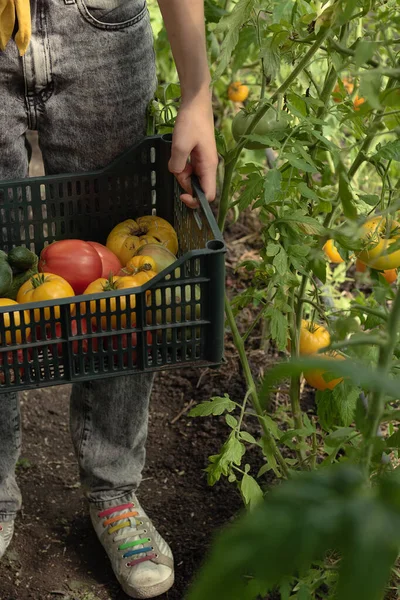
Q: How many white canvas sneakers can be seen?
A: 2